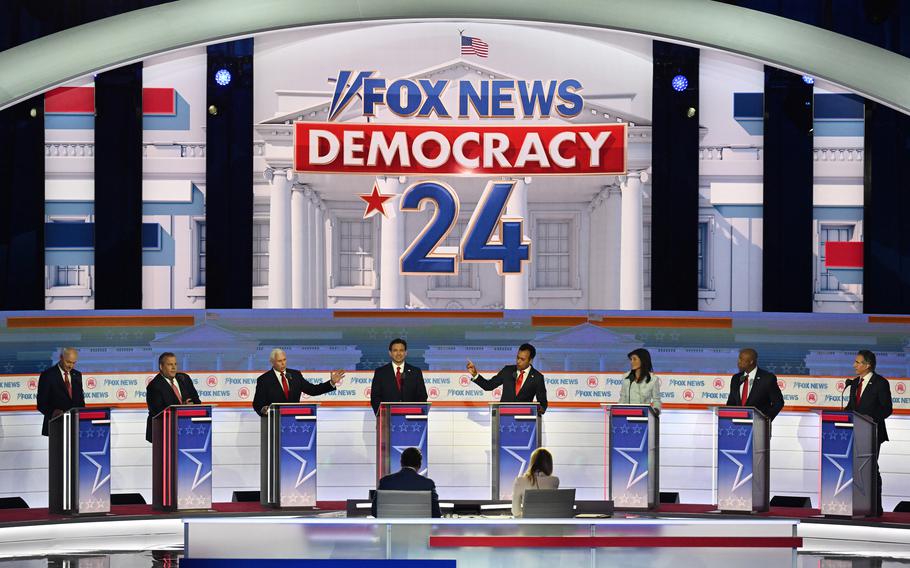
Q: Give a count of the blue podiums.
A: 8